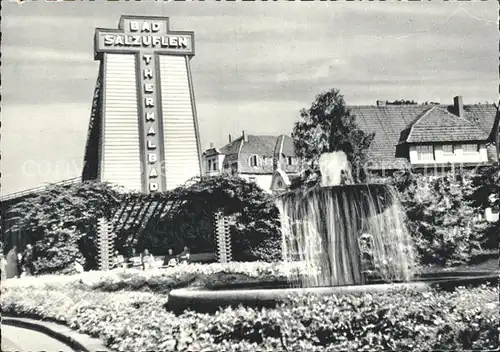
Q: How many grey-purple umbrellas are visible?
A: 0